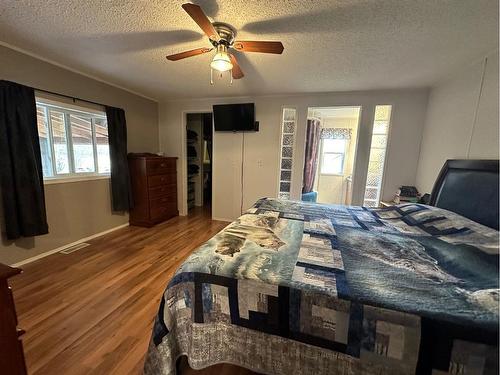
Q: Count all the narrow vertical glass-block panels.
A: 2